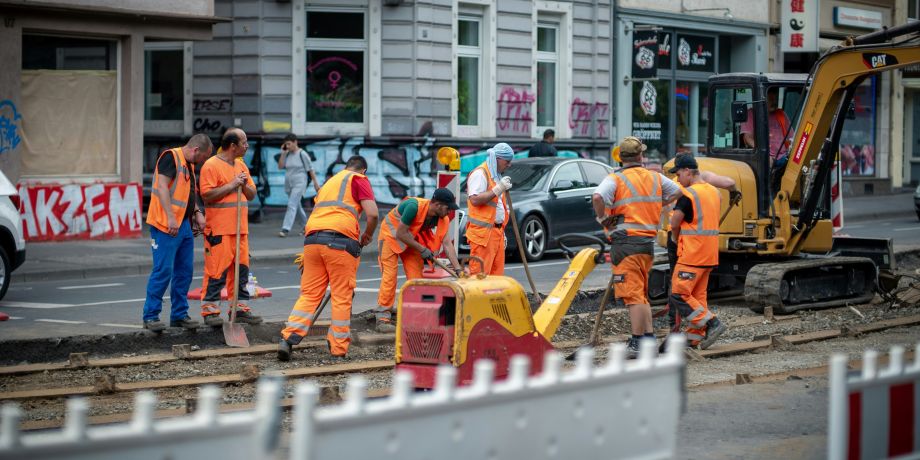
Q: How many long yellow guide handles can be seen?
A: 1